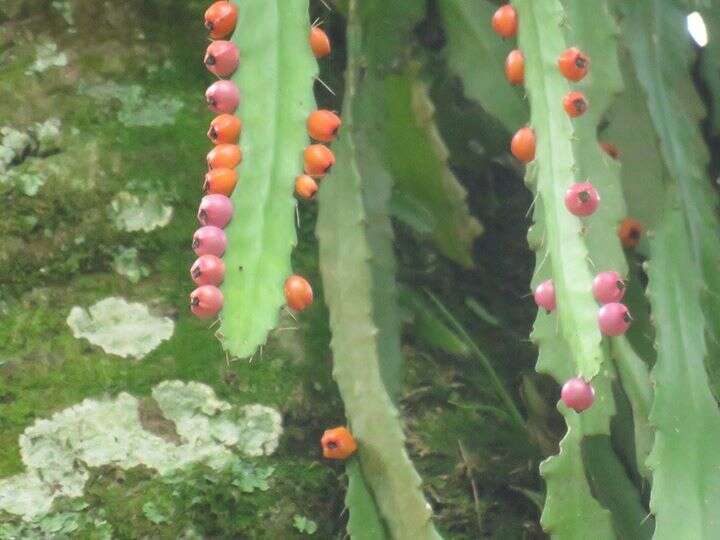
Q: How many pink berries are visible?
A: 11